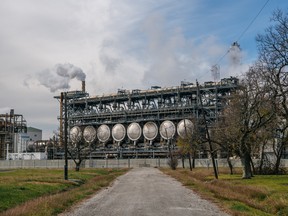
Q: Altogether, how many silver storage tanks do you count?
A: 8